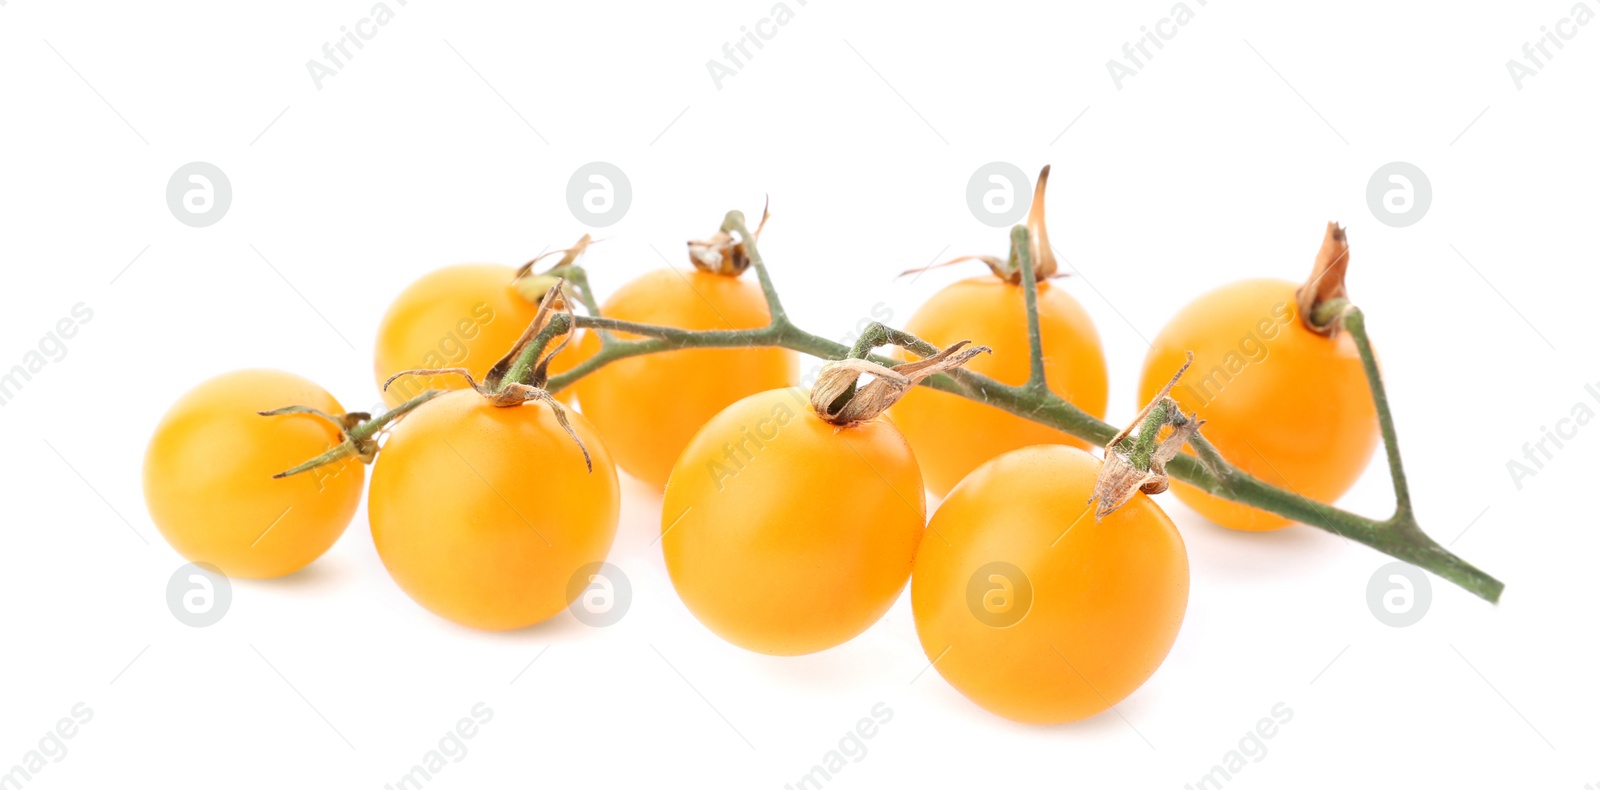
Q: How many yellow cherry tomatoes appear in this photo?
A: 8